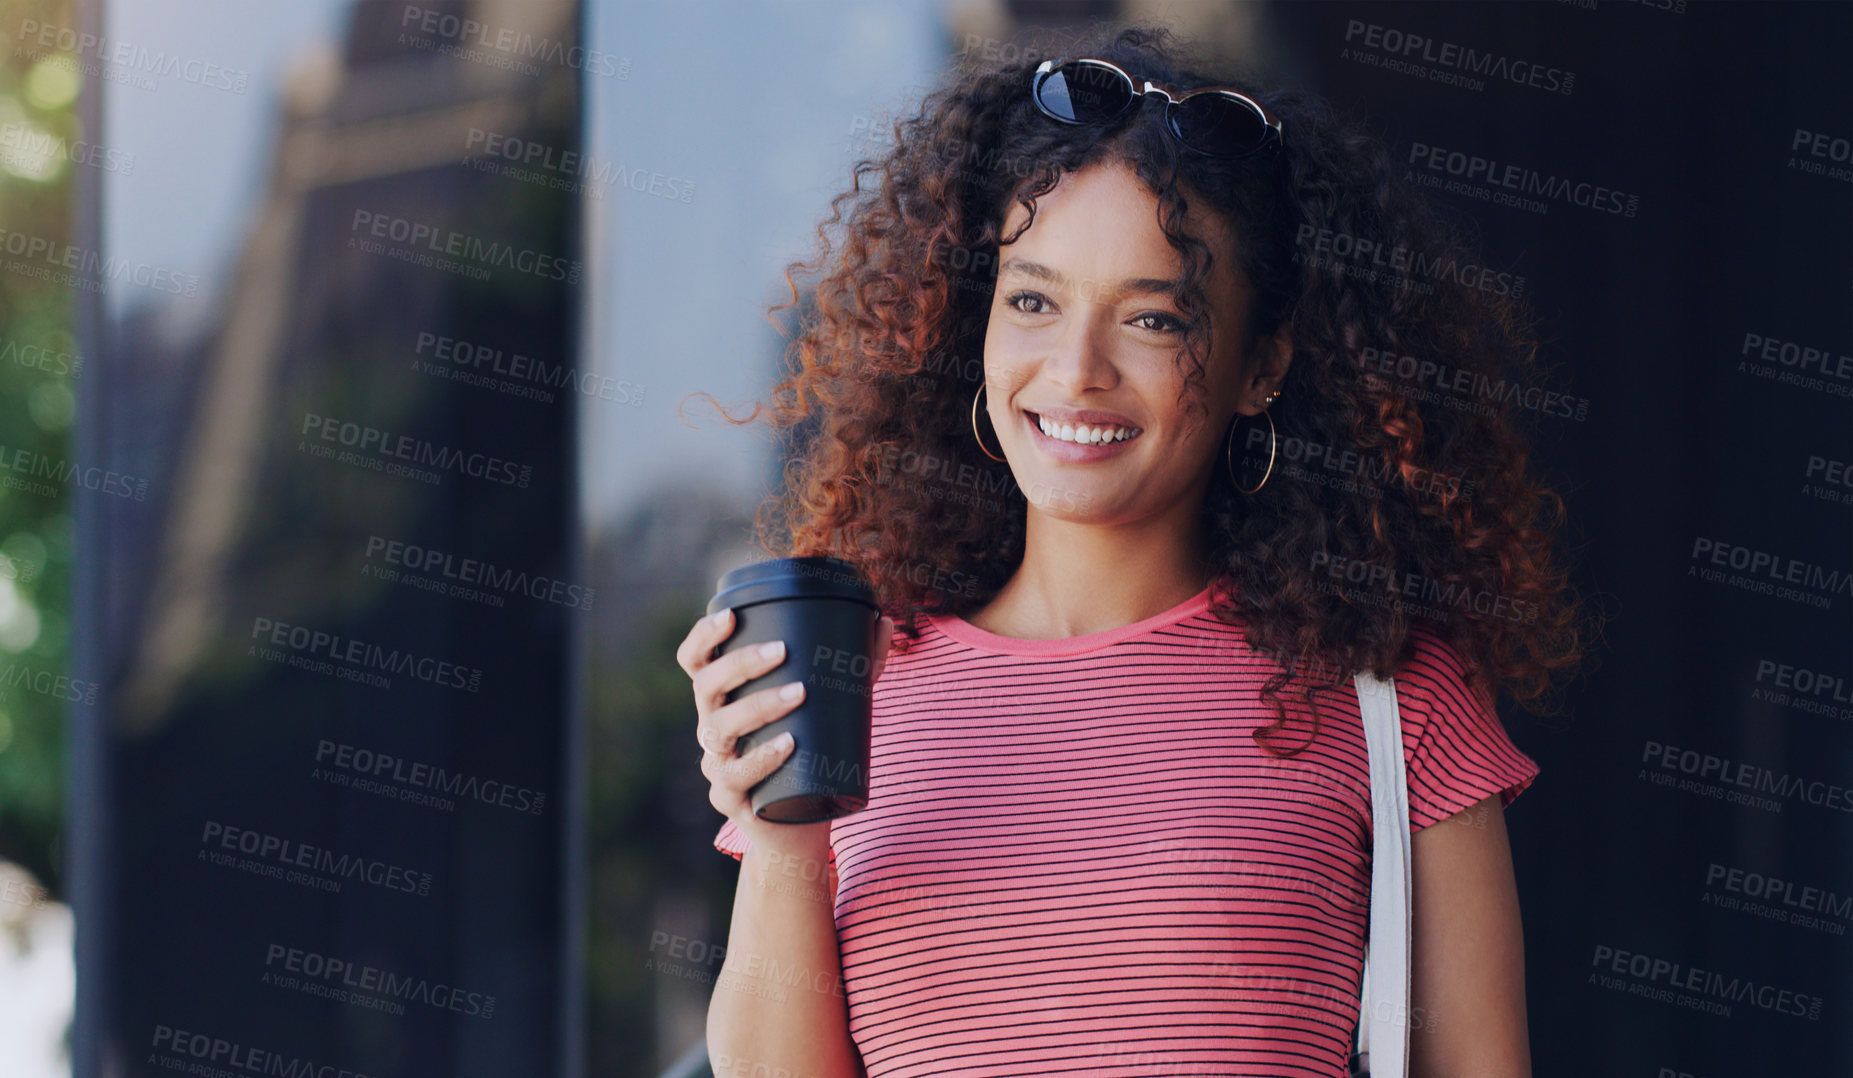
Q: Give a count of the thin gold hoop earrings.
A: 2